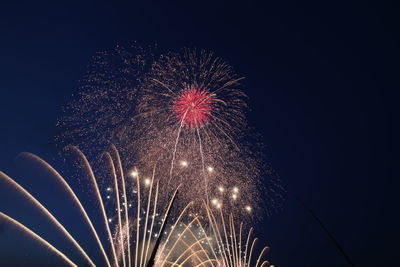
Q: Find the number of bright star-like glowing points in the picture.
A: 10